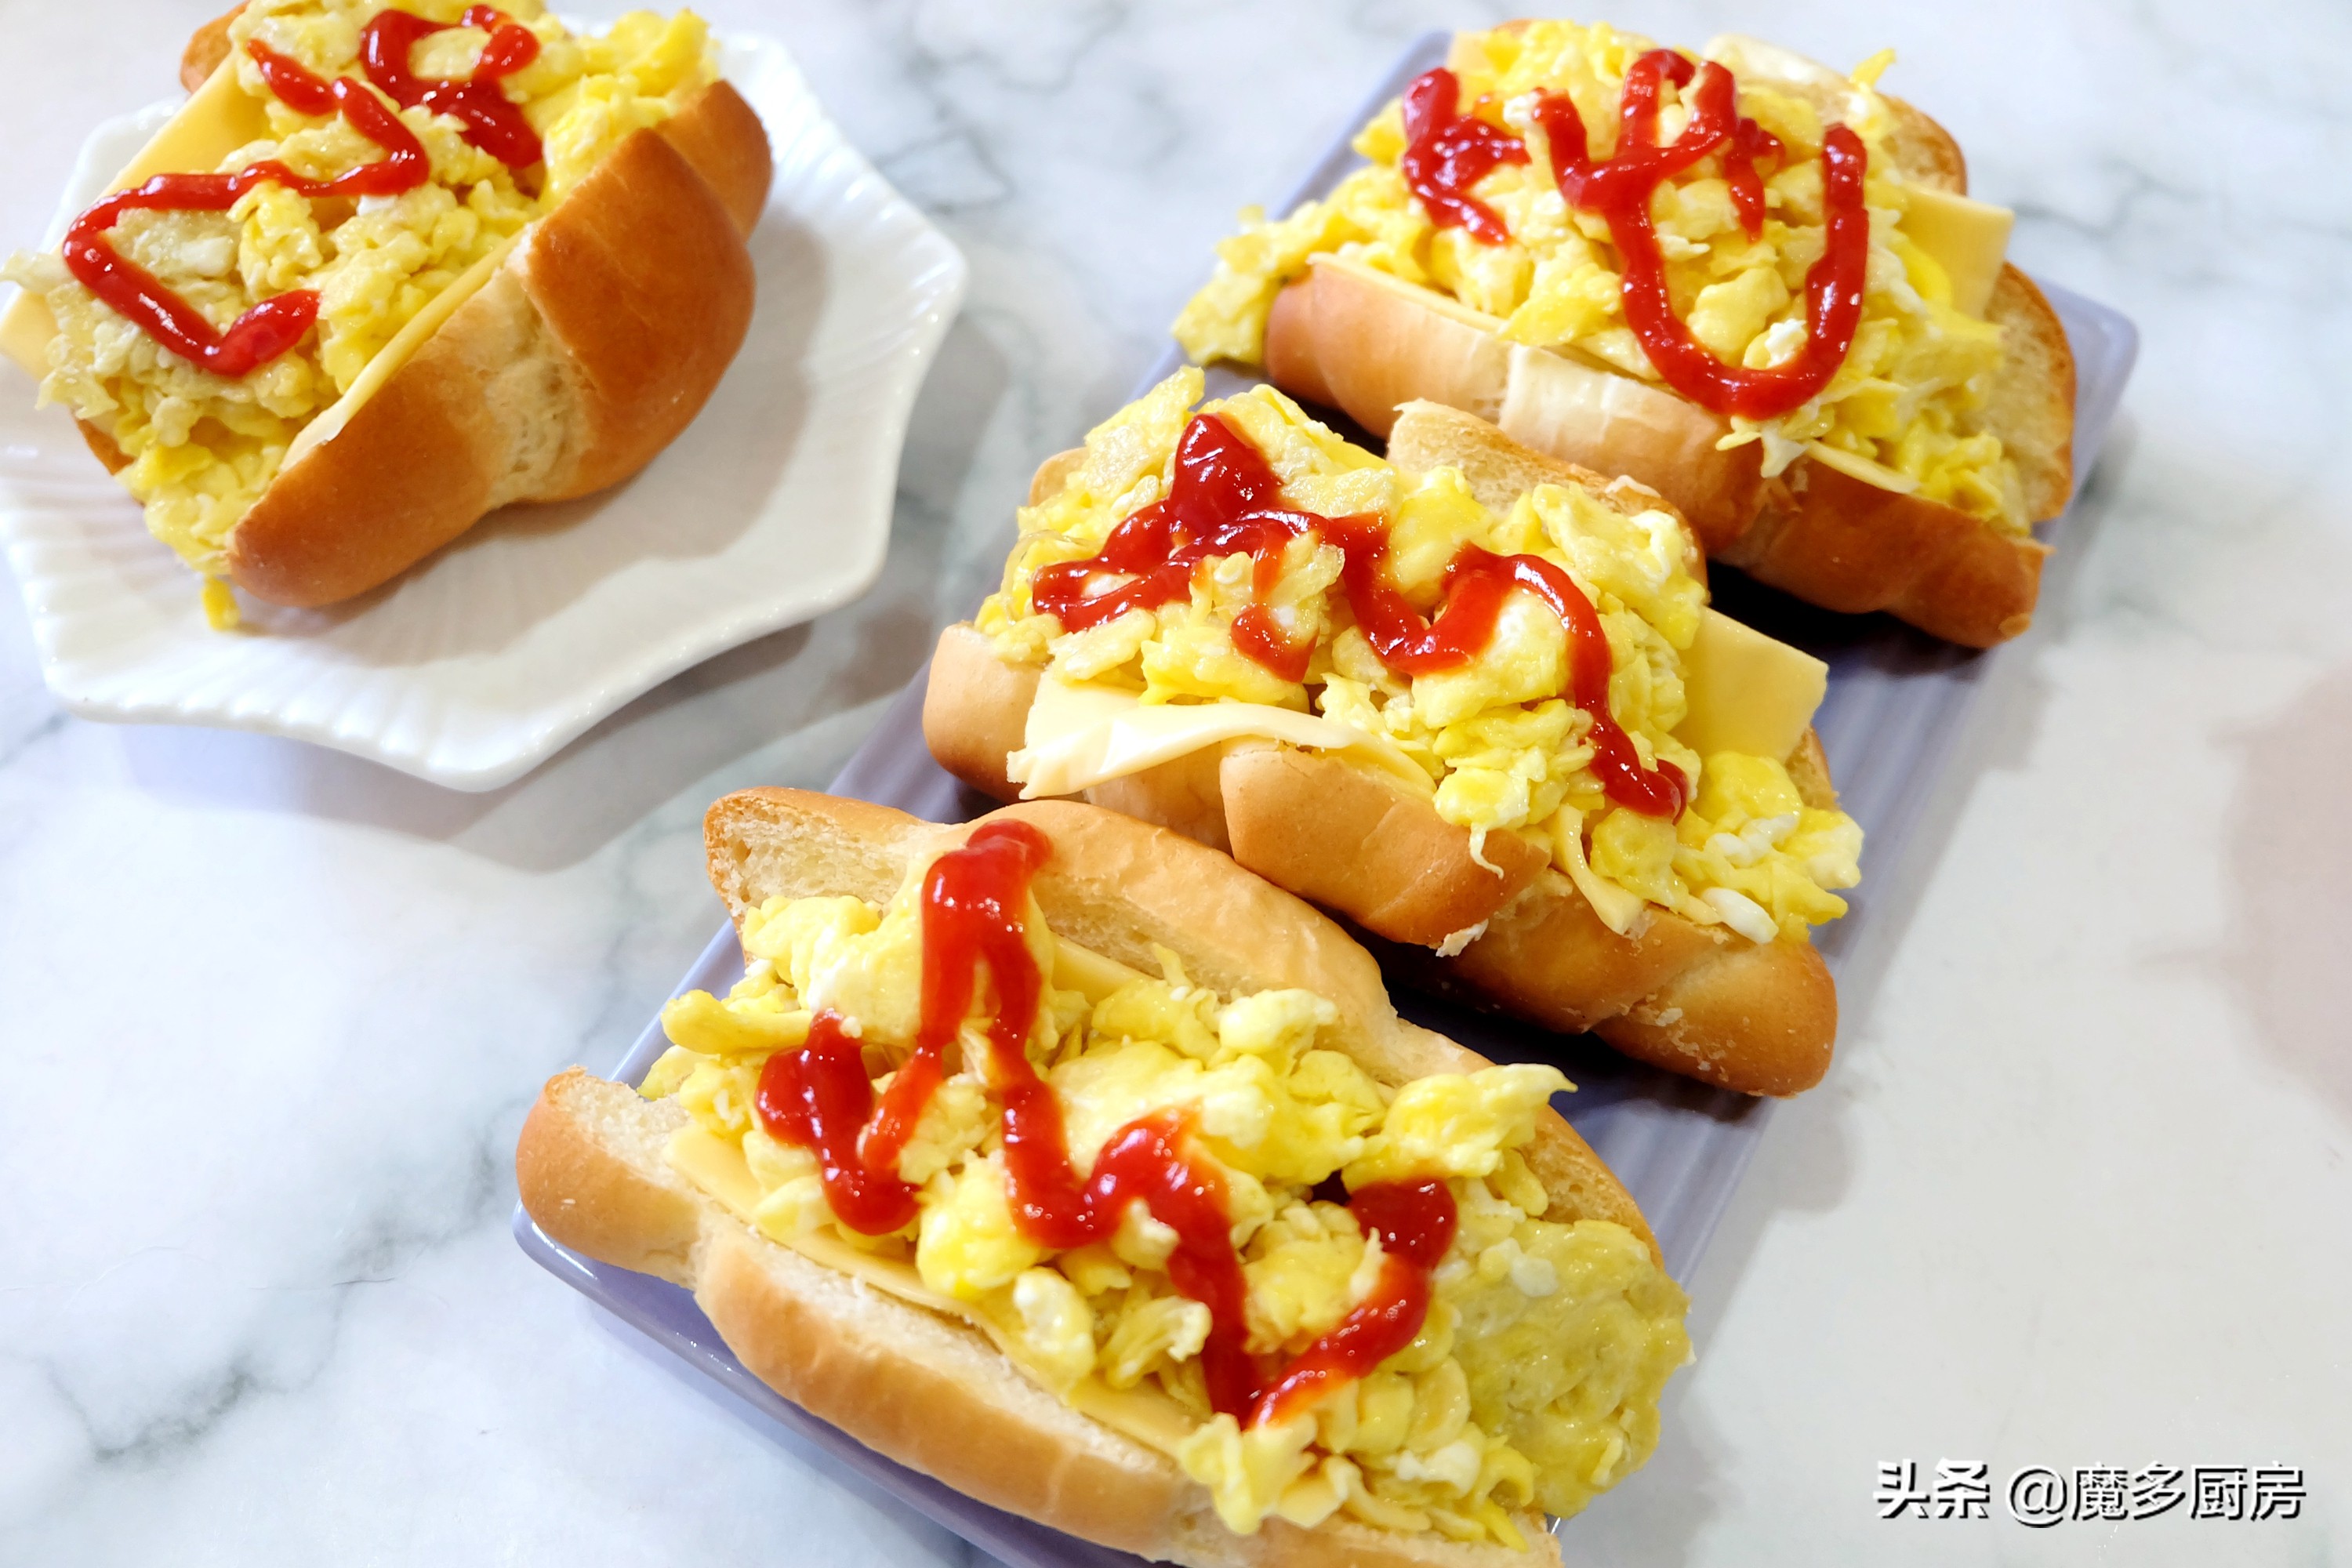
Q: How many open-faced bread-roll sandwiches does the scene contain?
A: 4